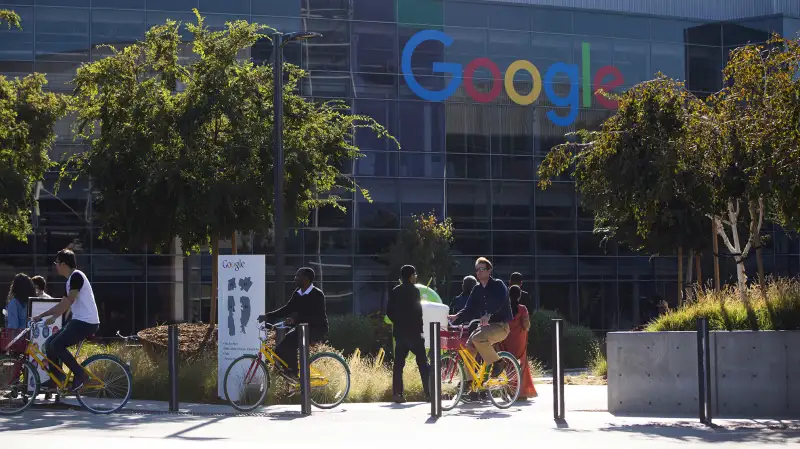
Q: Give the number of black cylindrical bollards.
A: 5